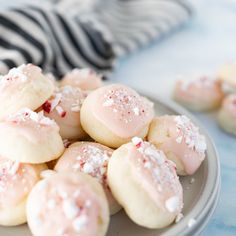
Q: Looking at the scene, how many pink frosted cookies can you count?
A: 13